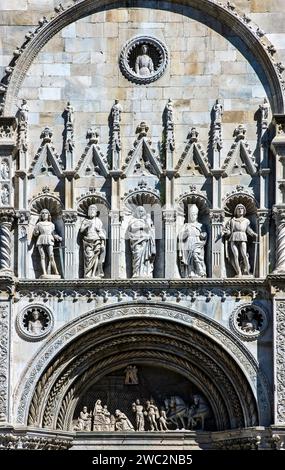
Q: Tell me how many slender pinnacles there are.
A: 6